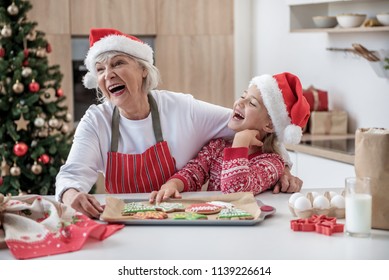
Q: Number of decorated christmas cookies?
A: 7